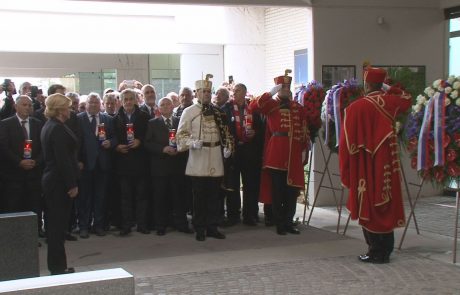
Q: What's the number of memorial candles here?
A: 5